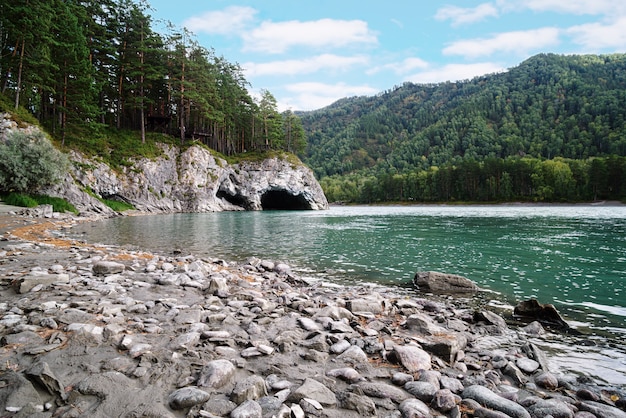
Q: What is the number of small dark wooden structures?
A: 2